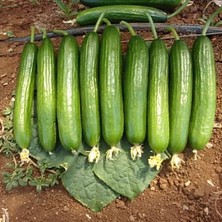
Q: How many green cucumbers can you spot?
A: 11